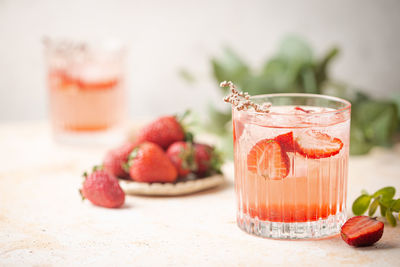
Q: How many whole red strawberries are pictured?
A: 6